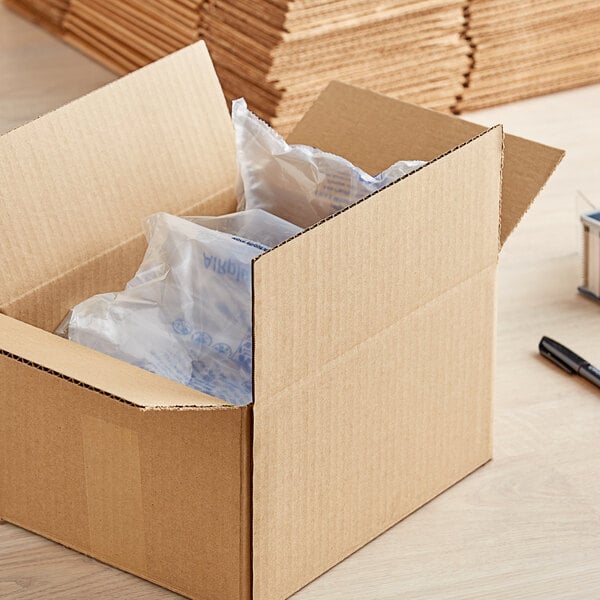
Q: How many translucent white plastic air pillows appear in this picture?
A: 2